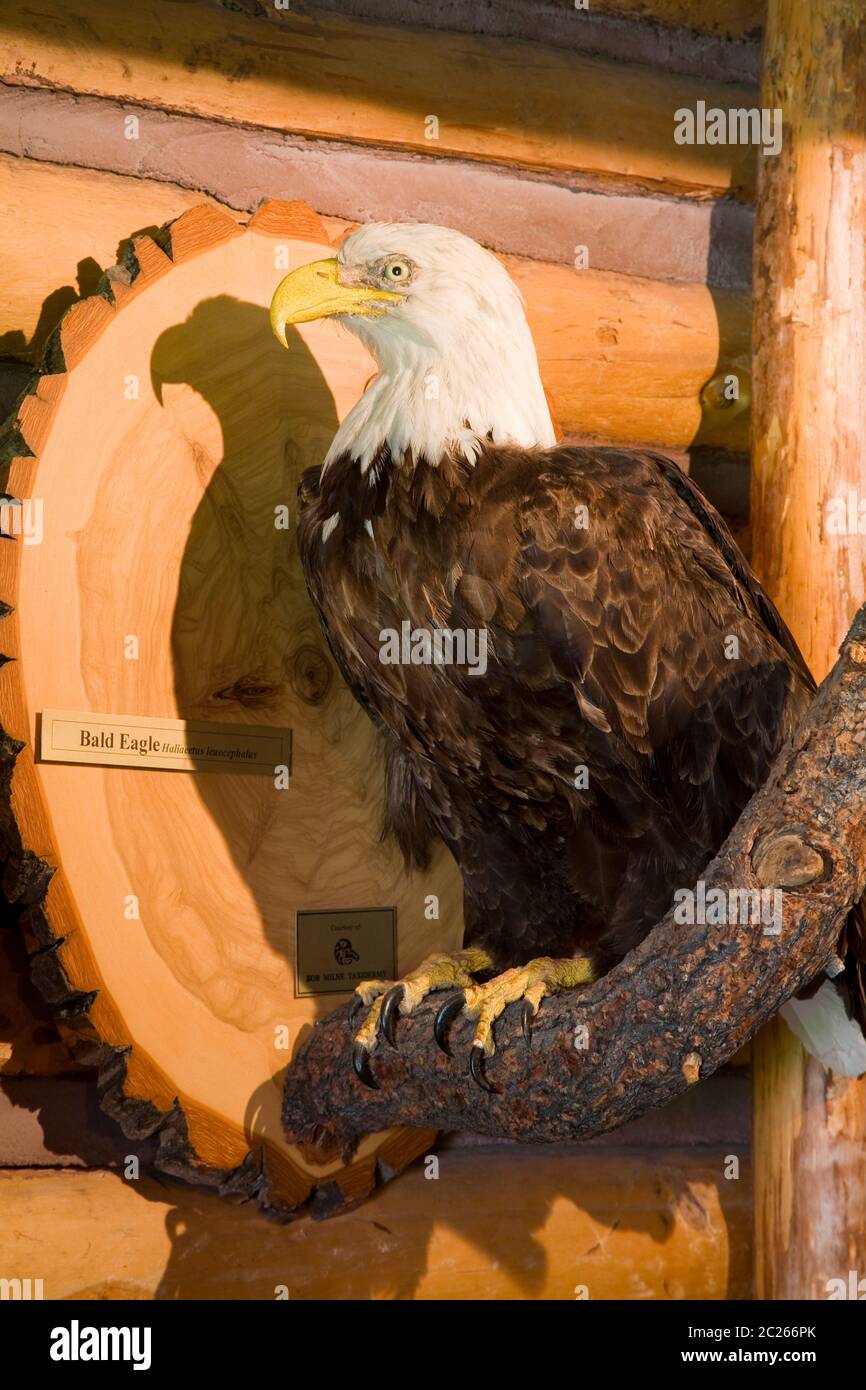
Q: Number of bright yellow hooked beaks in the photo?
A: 1